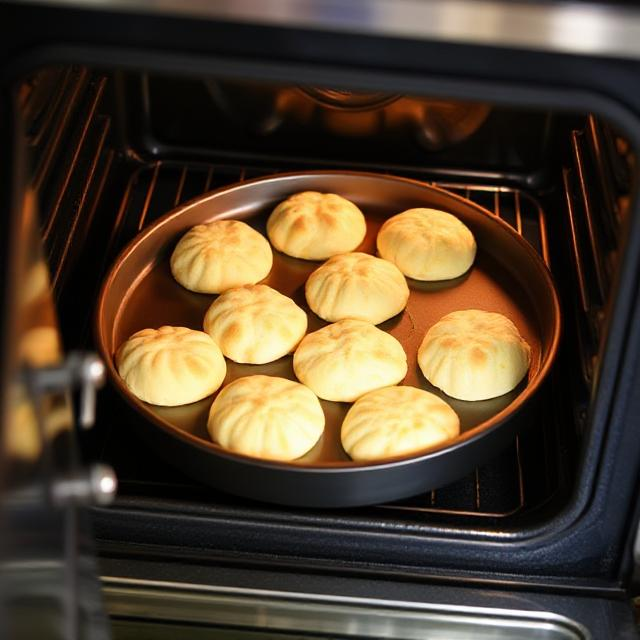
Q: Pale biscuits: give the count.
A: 10